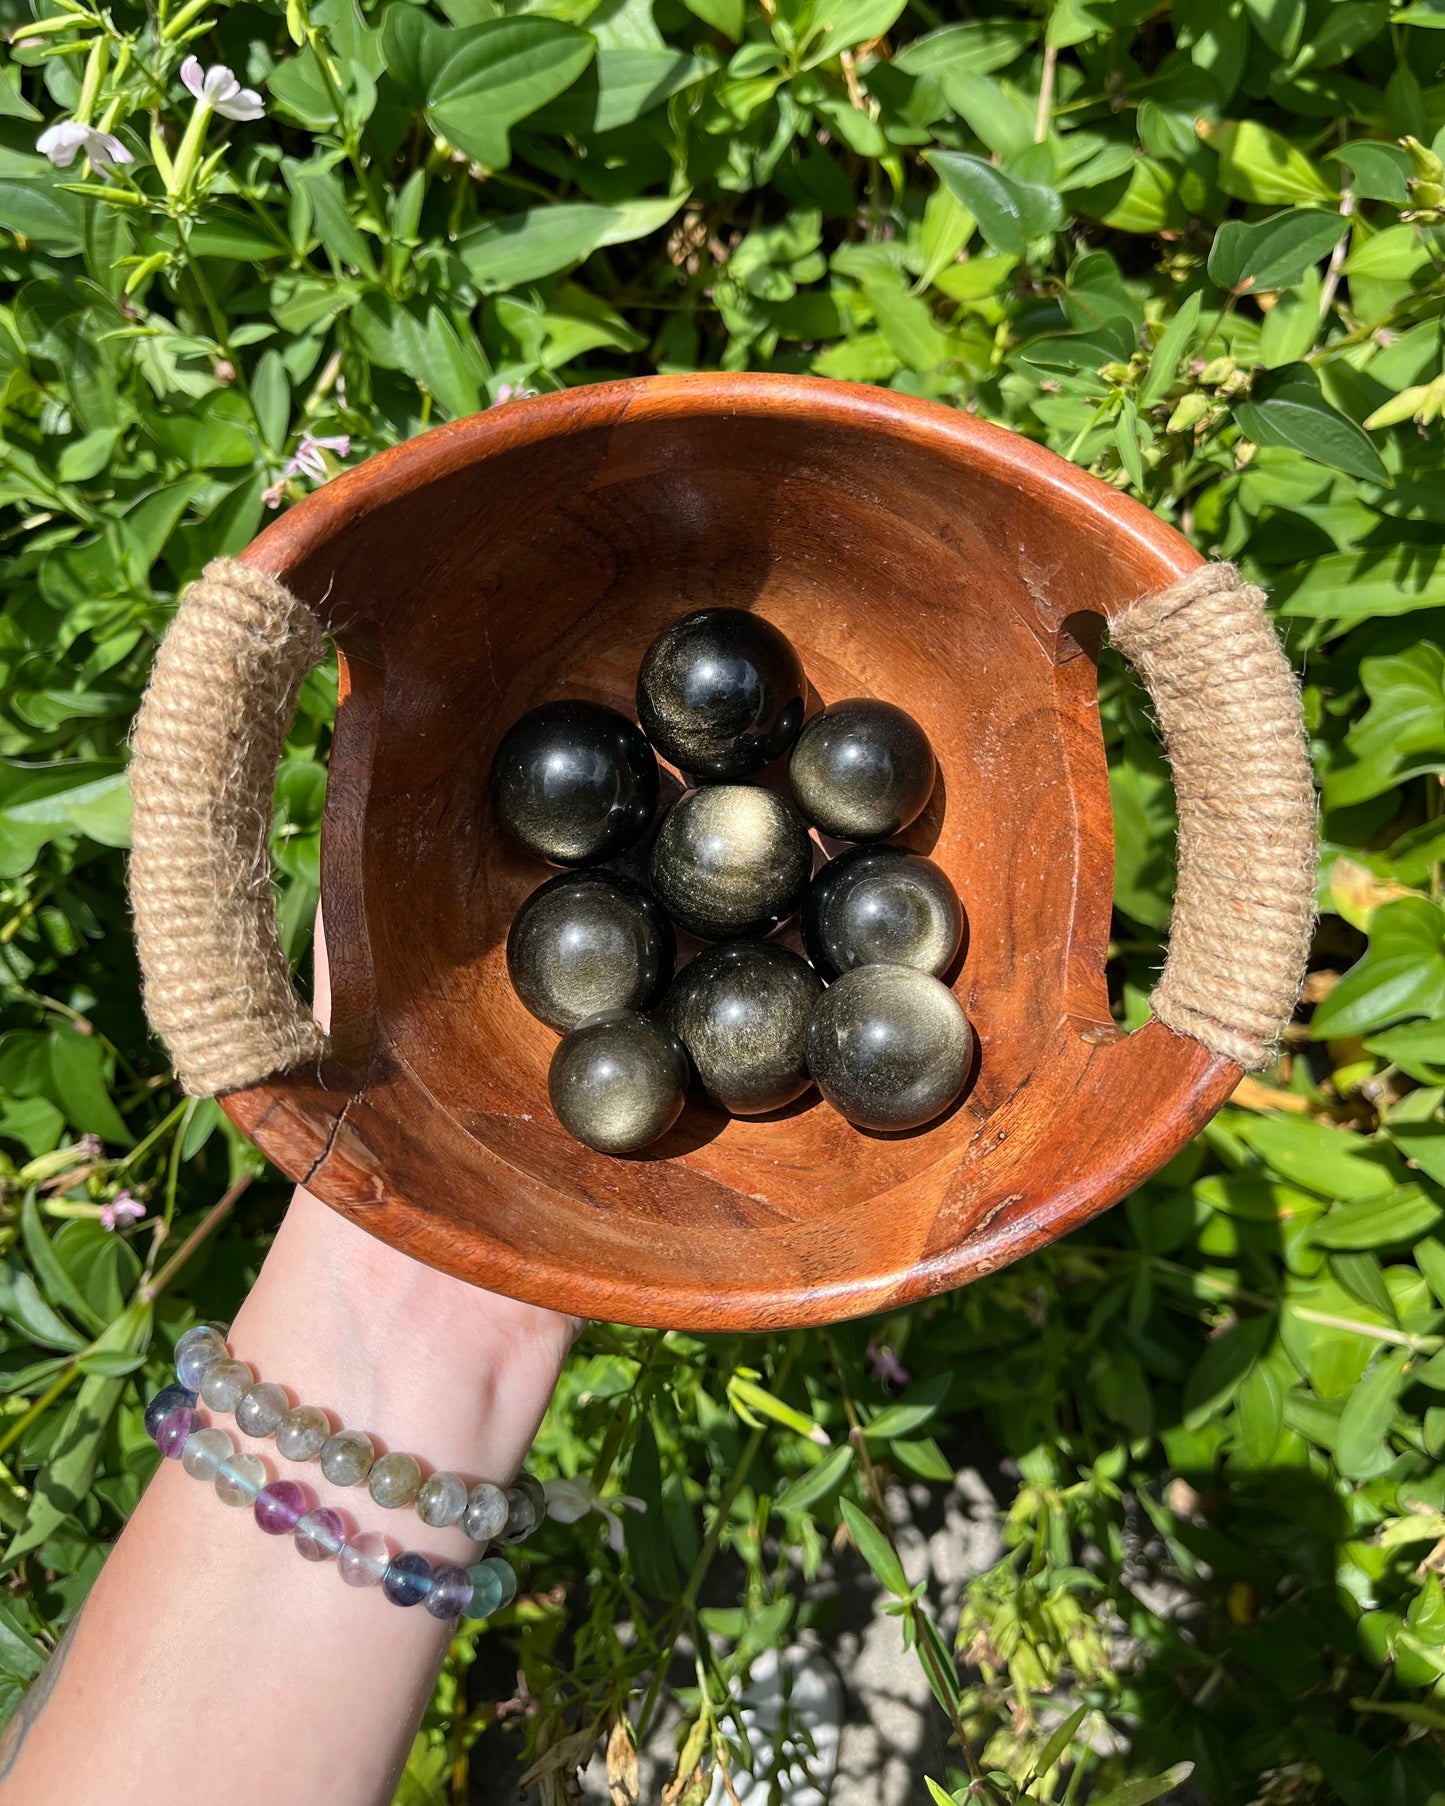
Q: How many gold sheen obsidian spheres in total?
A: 9